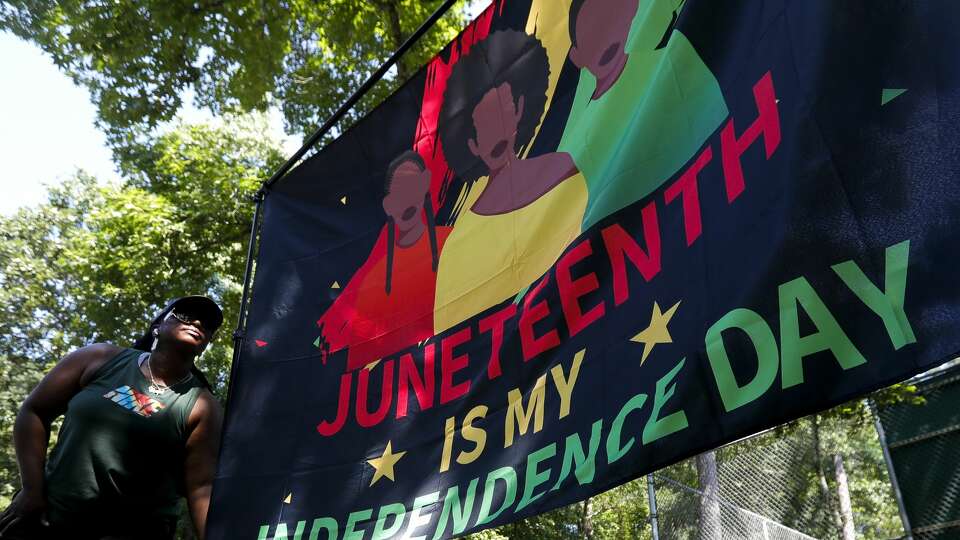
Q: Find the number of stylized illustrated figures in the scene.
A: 3